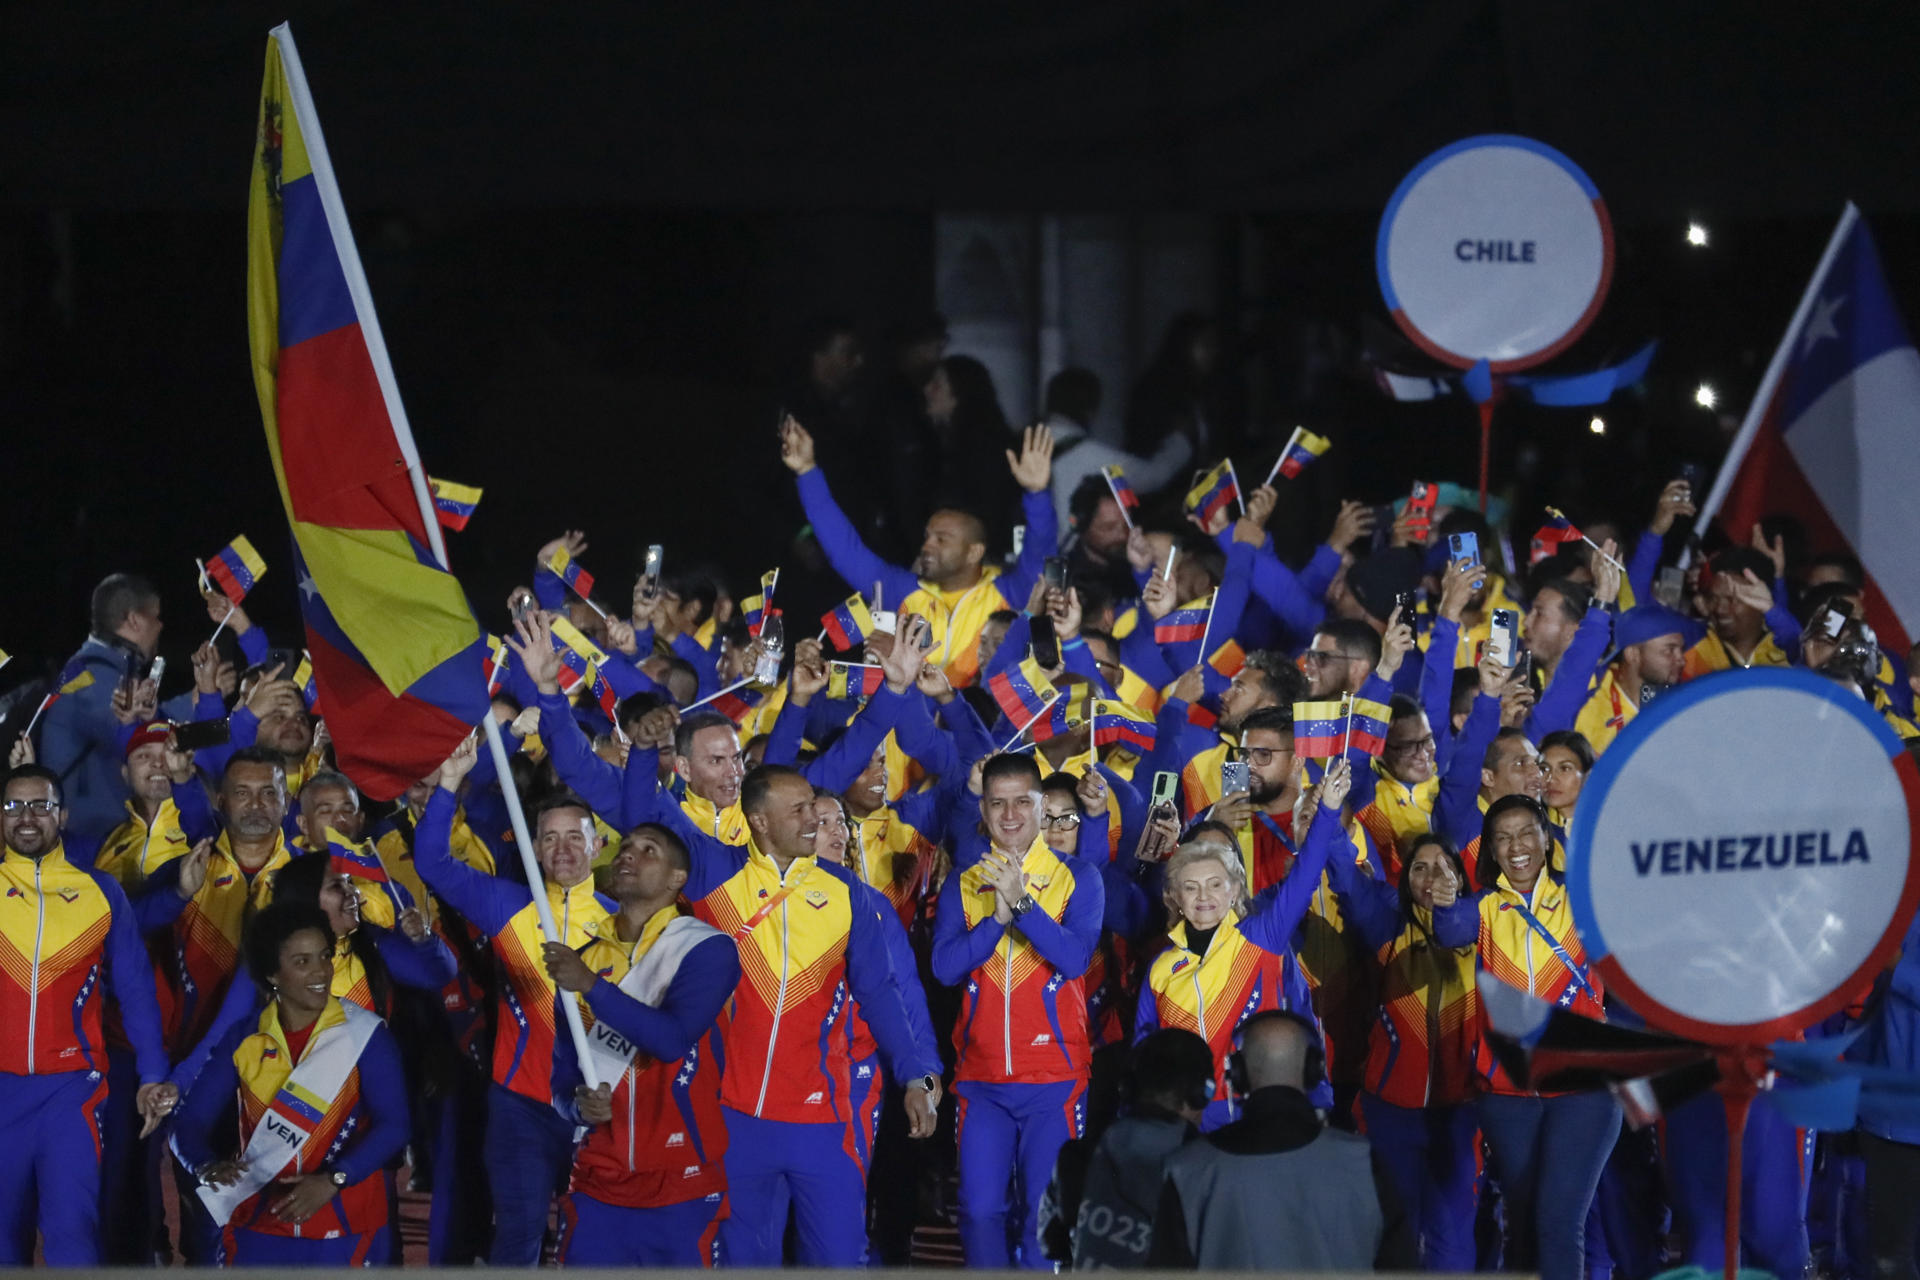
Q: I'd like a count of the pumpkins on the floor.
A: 0